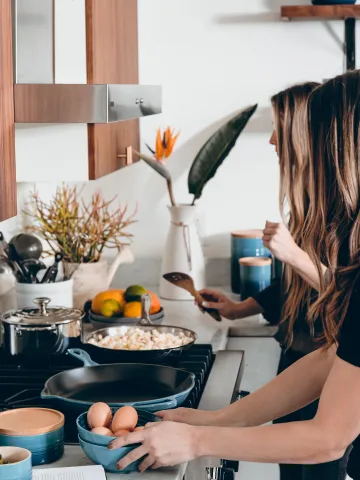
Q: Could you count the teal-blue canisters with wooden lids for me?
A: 3